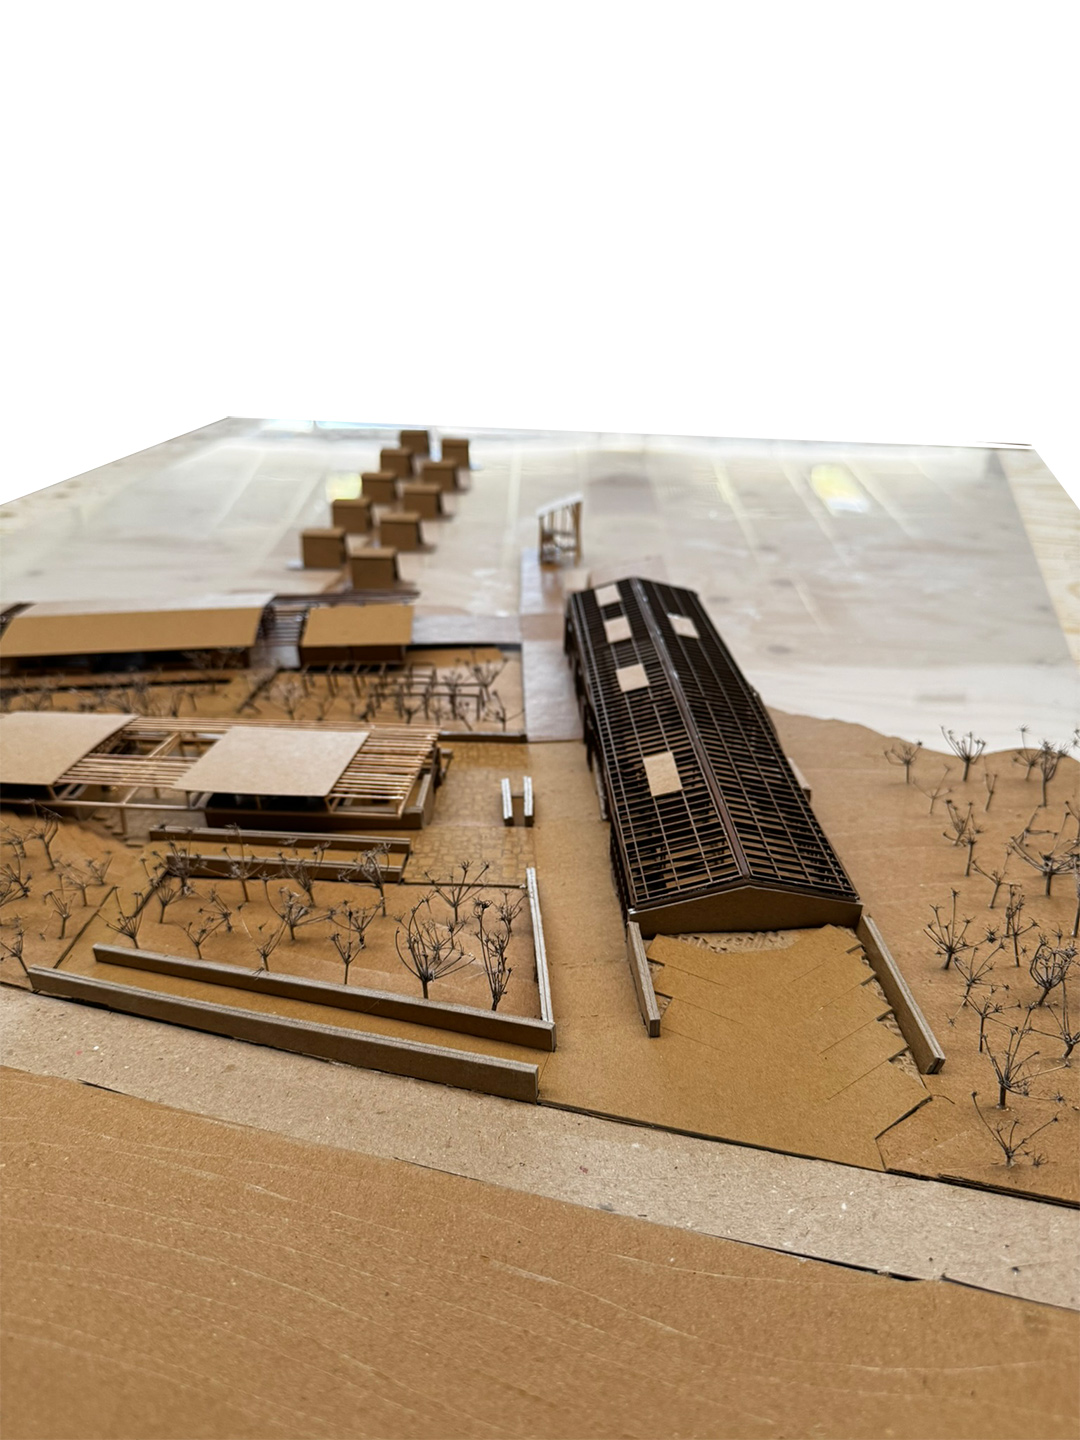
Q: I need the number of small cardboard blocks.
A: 10